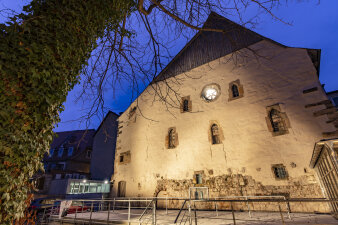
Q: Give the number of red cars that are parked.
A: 1